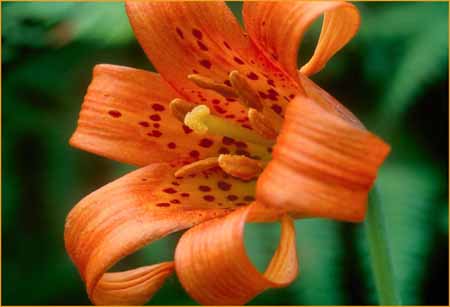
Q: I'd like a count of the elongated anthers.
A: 6